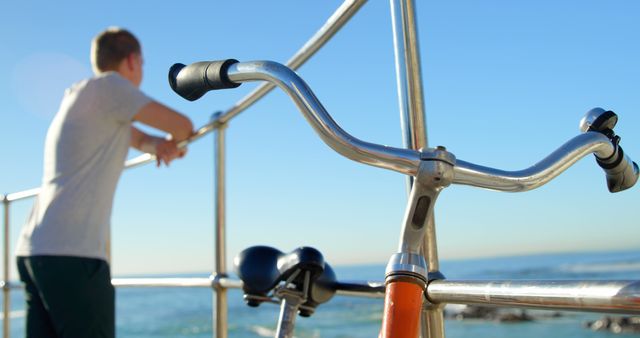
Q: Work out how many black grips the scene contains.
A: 2